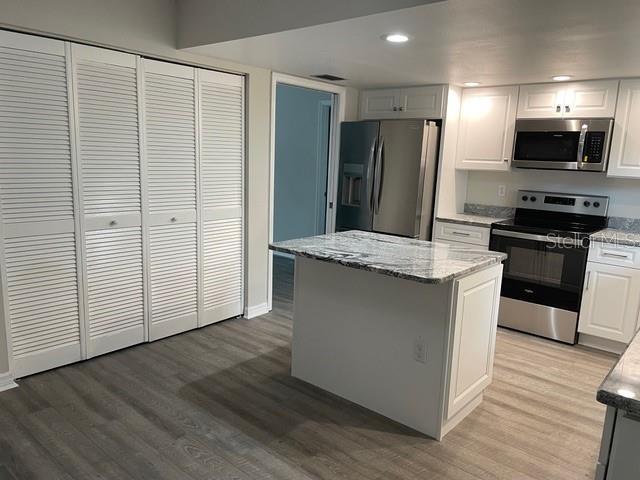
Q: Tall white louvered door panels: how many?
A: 4